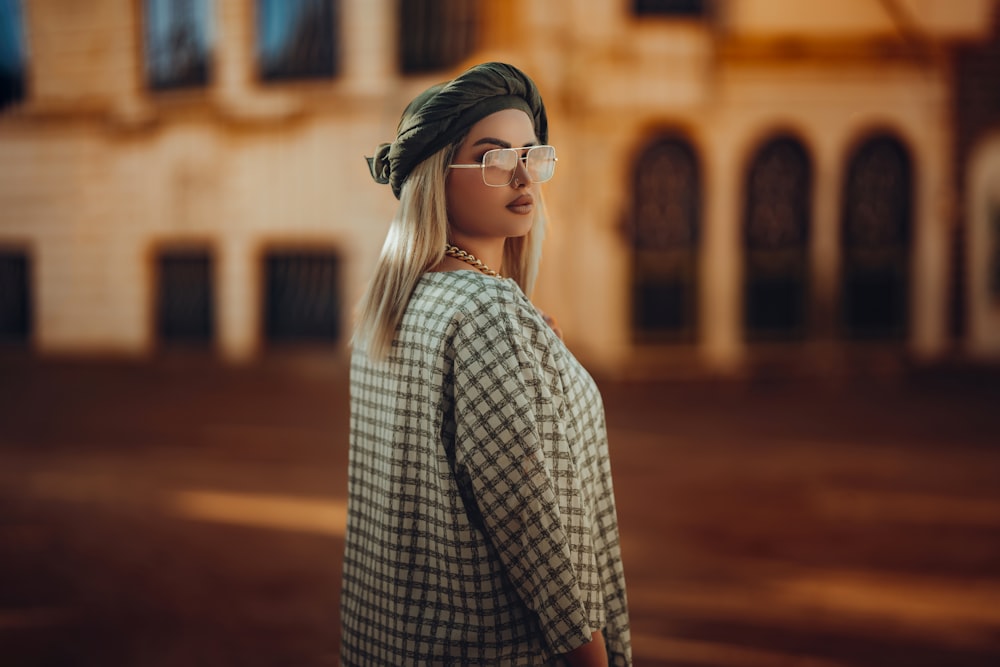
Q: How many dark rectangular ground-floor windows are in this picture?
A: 3